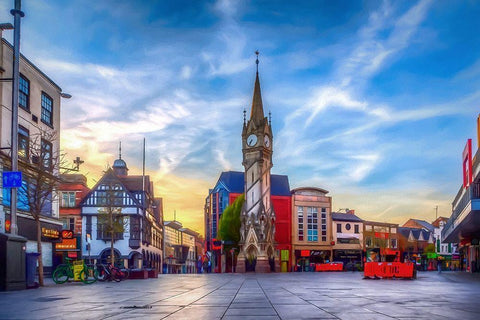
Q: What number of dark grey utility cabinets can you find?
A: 1